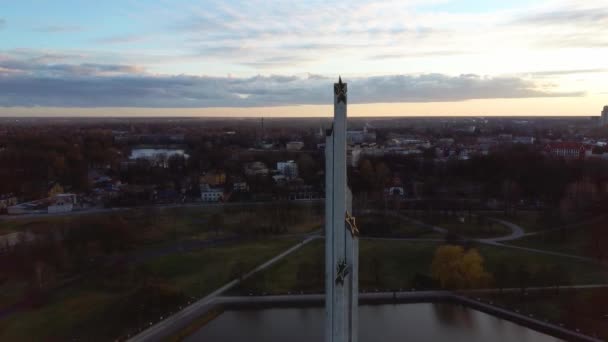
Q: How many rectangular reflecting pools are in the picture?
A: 1